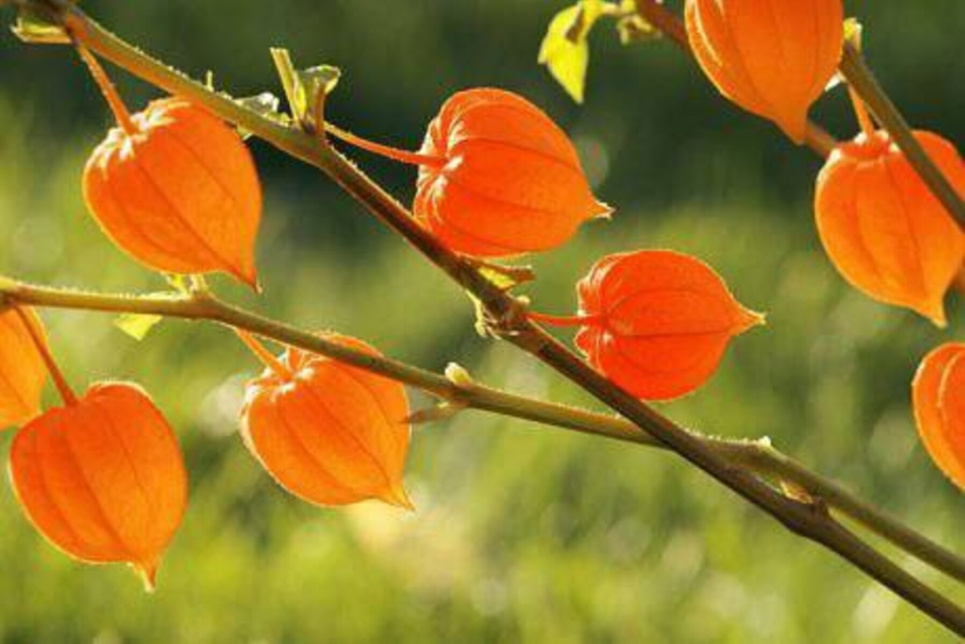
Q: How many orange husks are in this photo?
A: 9